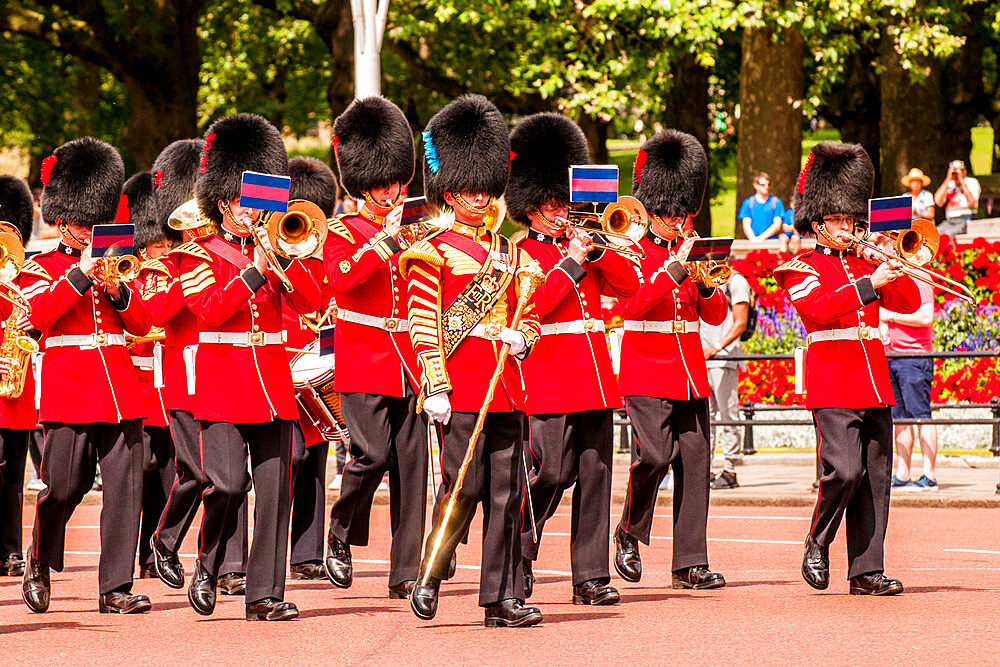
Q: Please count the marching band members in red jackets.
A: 11